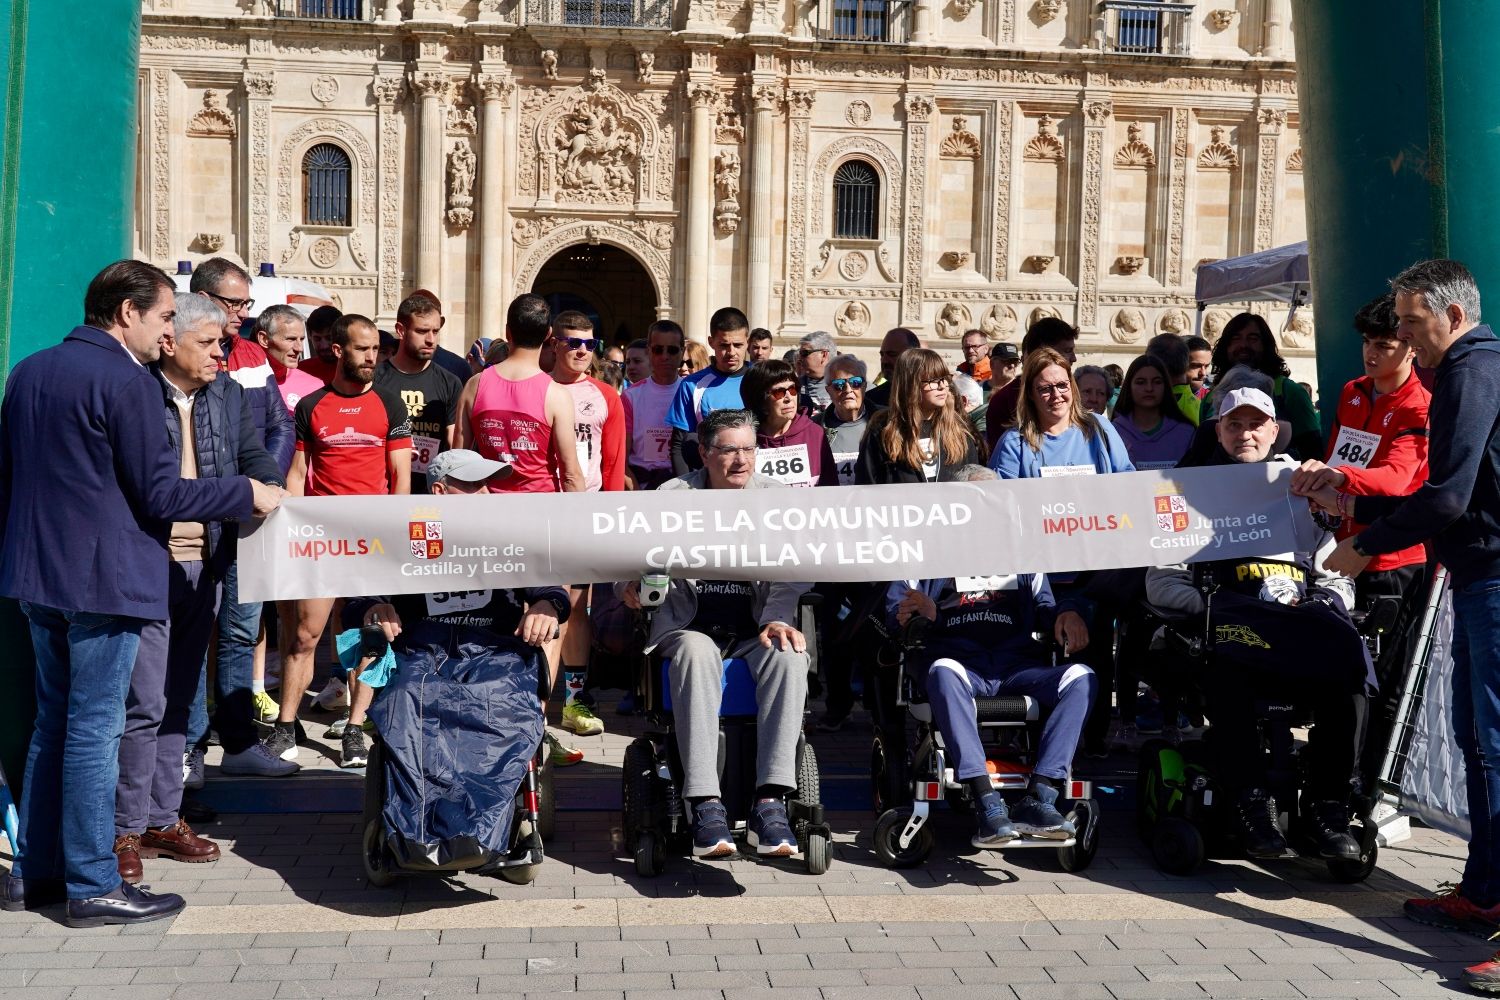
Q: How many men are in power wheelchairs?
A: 4